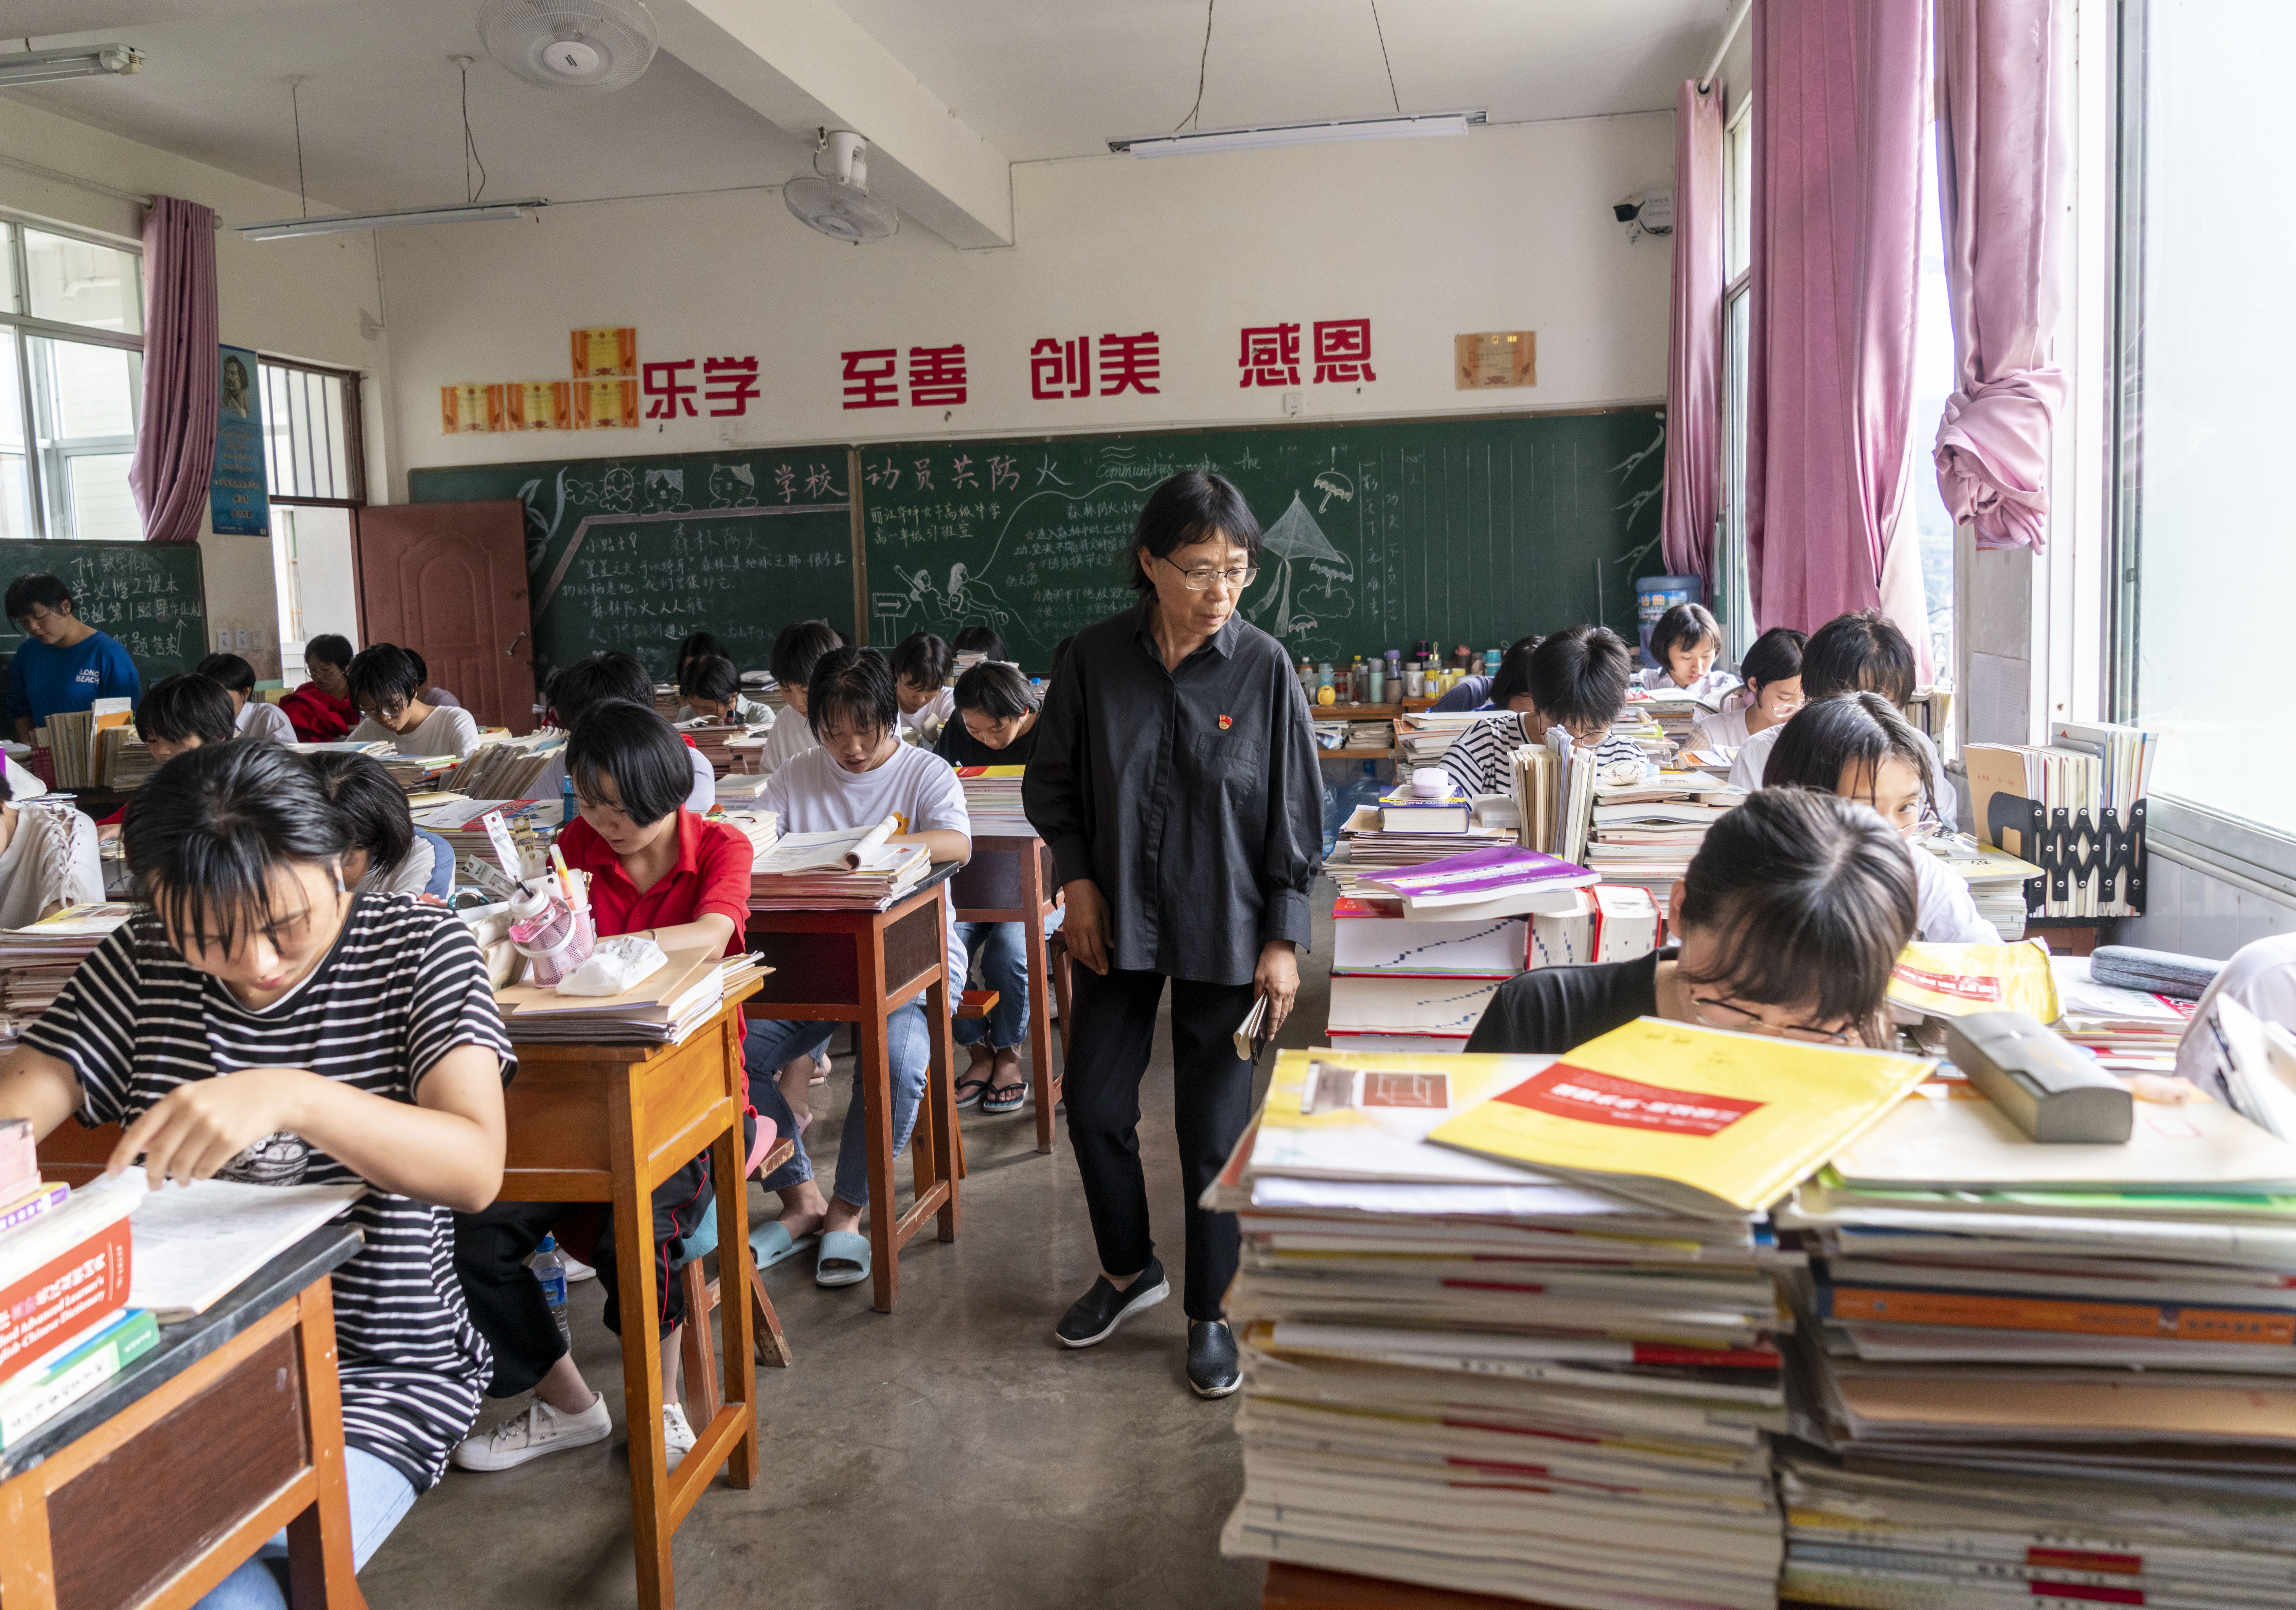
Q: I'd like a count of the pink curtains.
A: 4